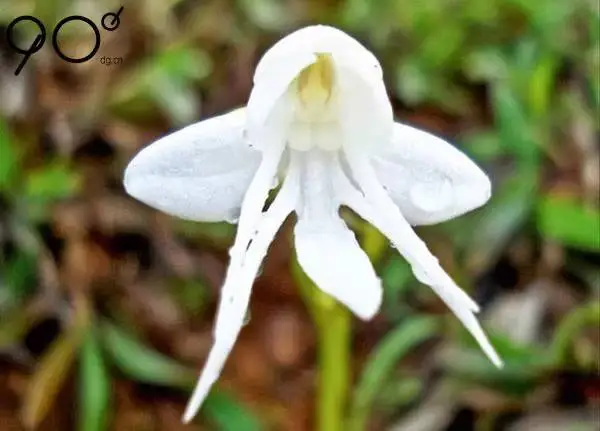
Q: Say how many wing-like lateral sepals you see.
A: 2